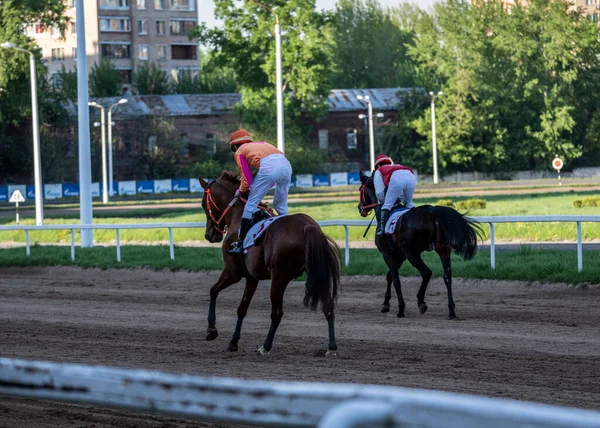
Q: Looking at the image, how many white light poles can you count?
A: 7